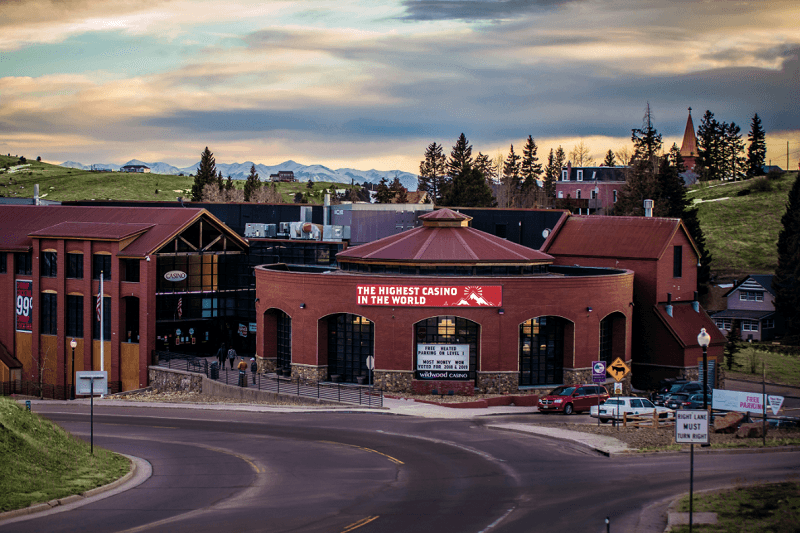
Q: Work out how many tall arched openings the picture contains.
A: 5